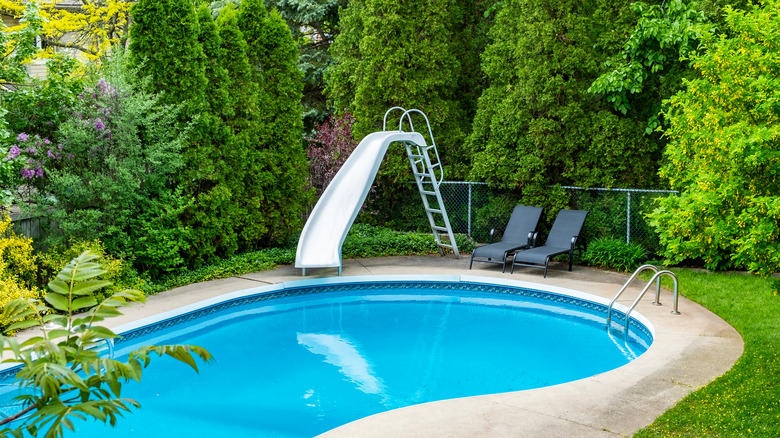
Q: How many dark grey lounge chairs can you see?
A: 2